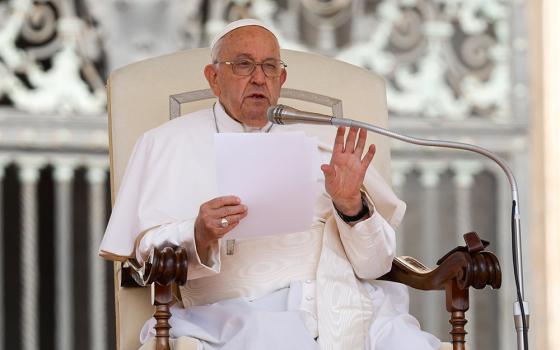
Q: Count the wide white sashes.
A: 1